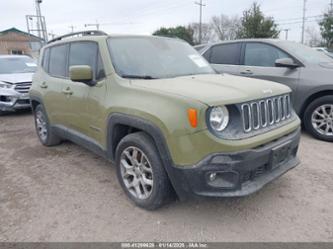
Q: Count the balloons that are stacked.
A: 0